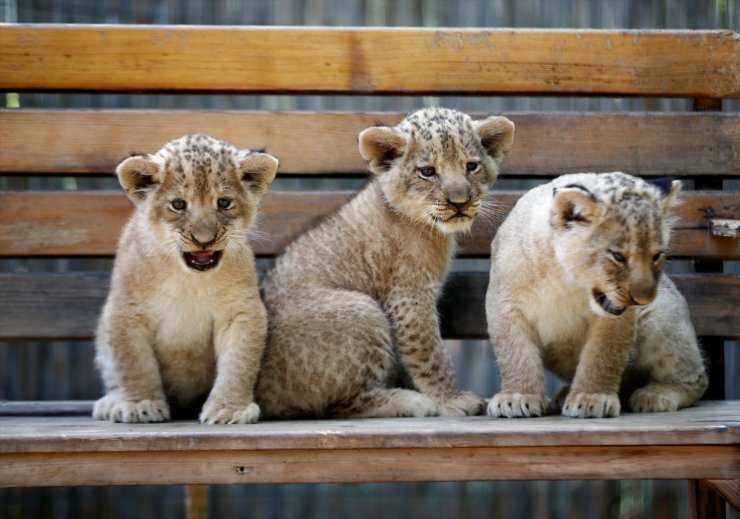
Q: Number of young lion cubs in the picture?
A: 3